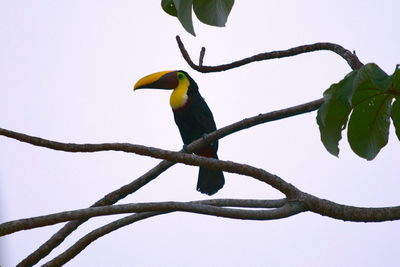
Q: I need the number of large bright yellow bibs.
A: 1